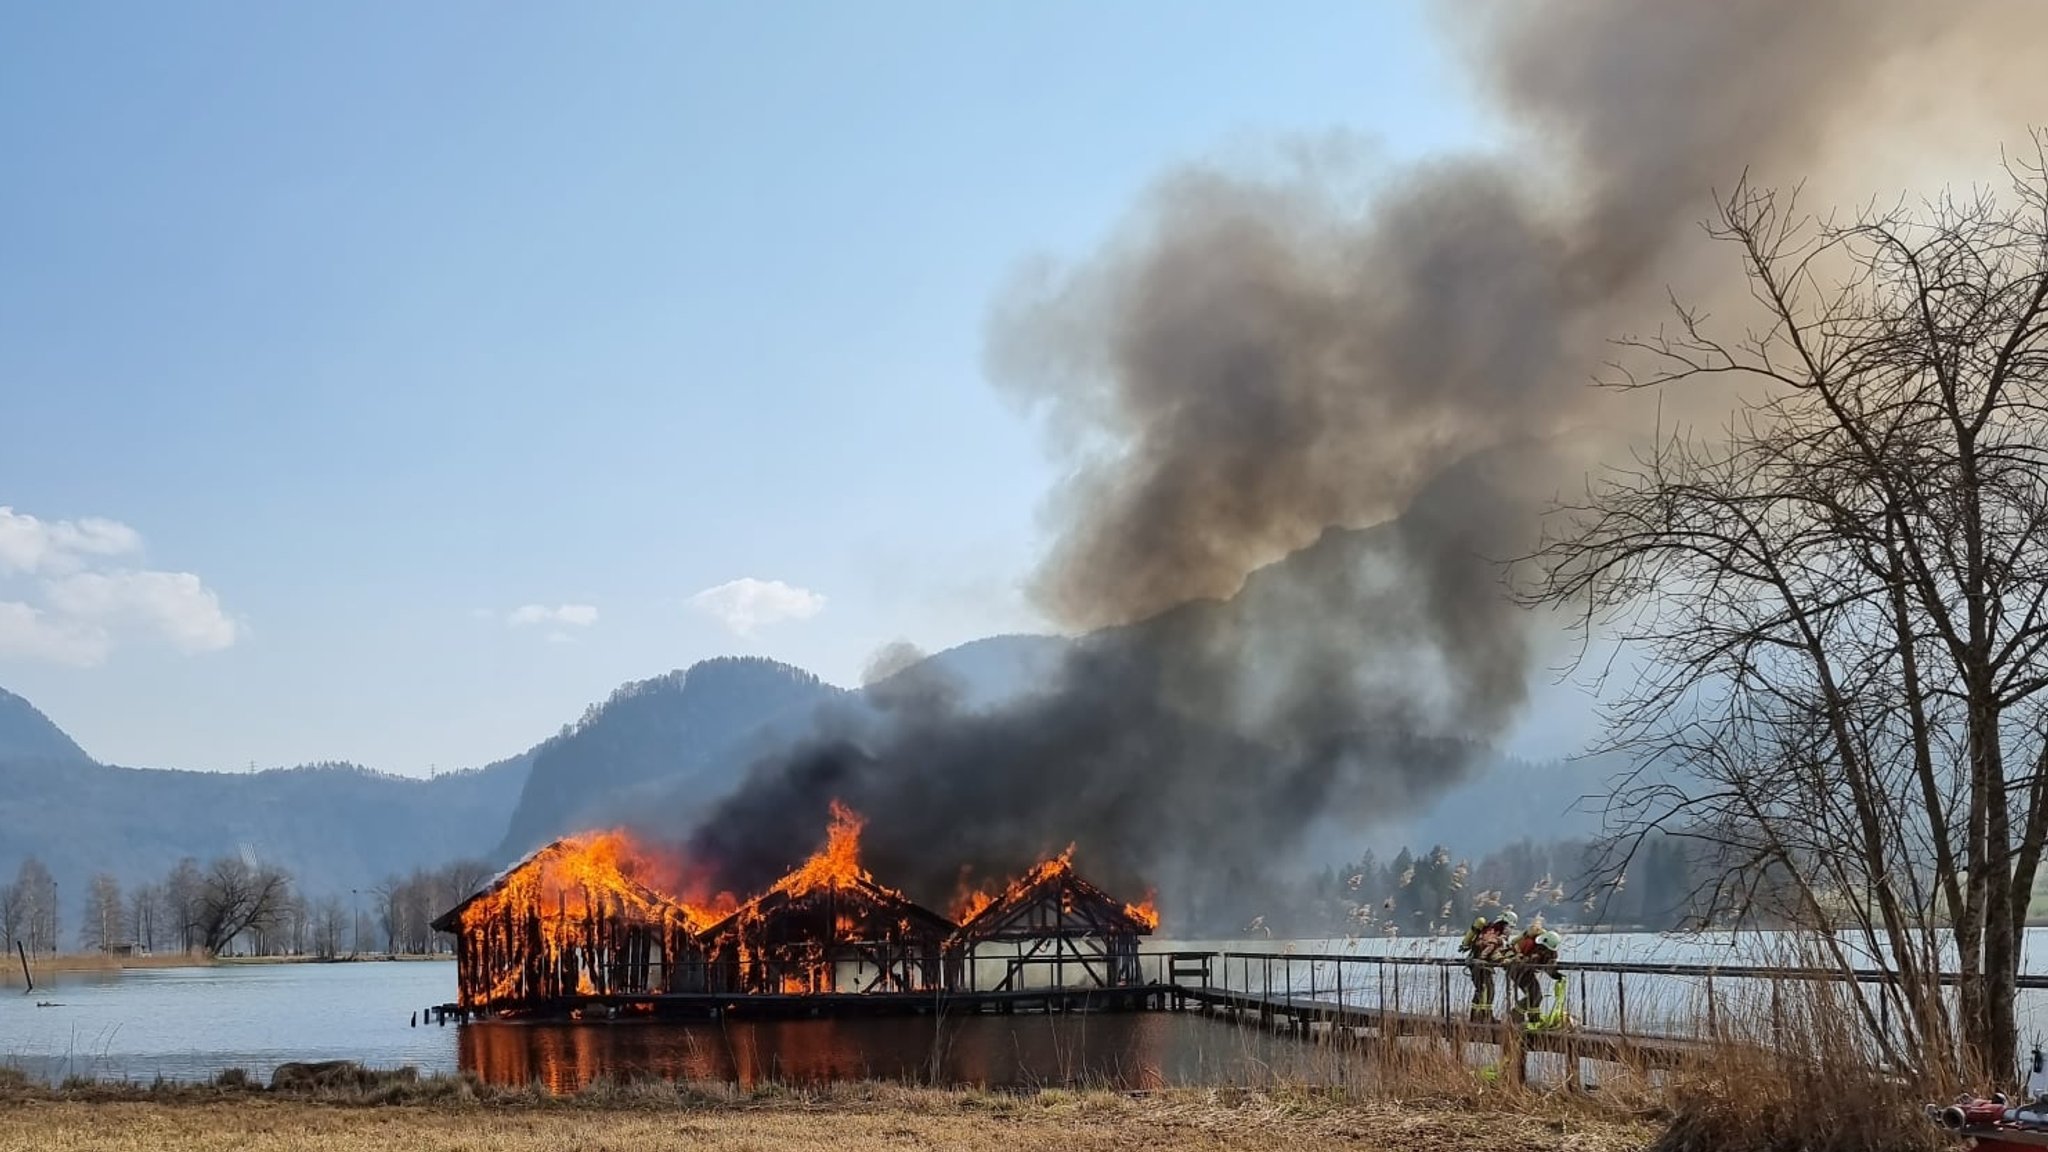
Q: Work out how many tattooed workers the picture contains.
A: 0